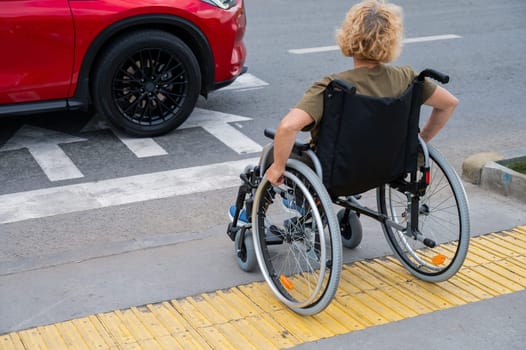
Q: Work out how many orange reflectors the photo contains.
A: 2